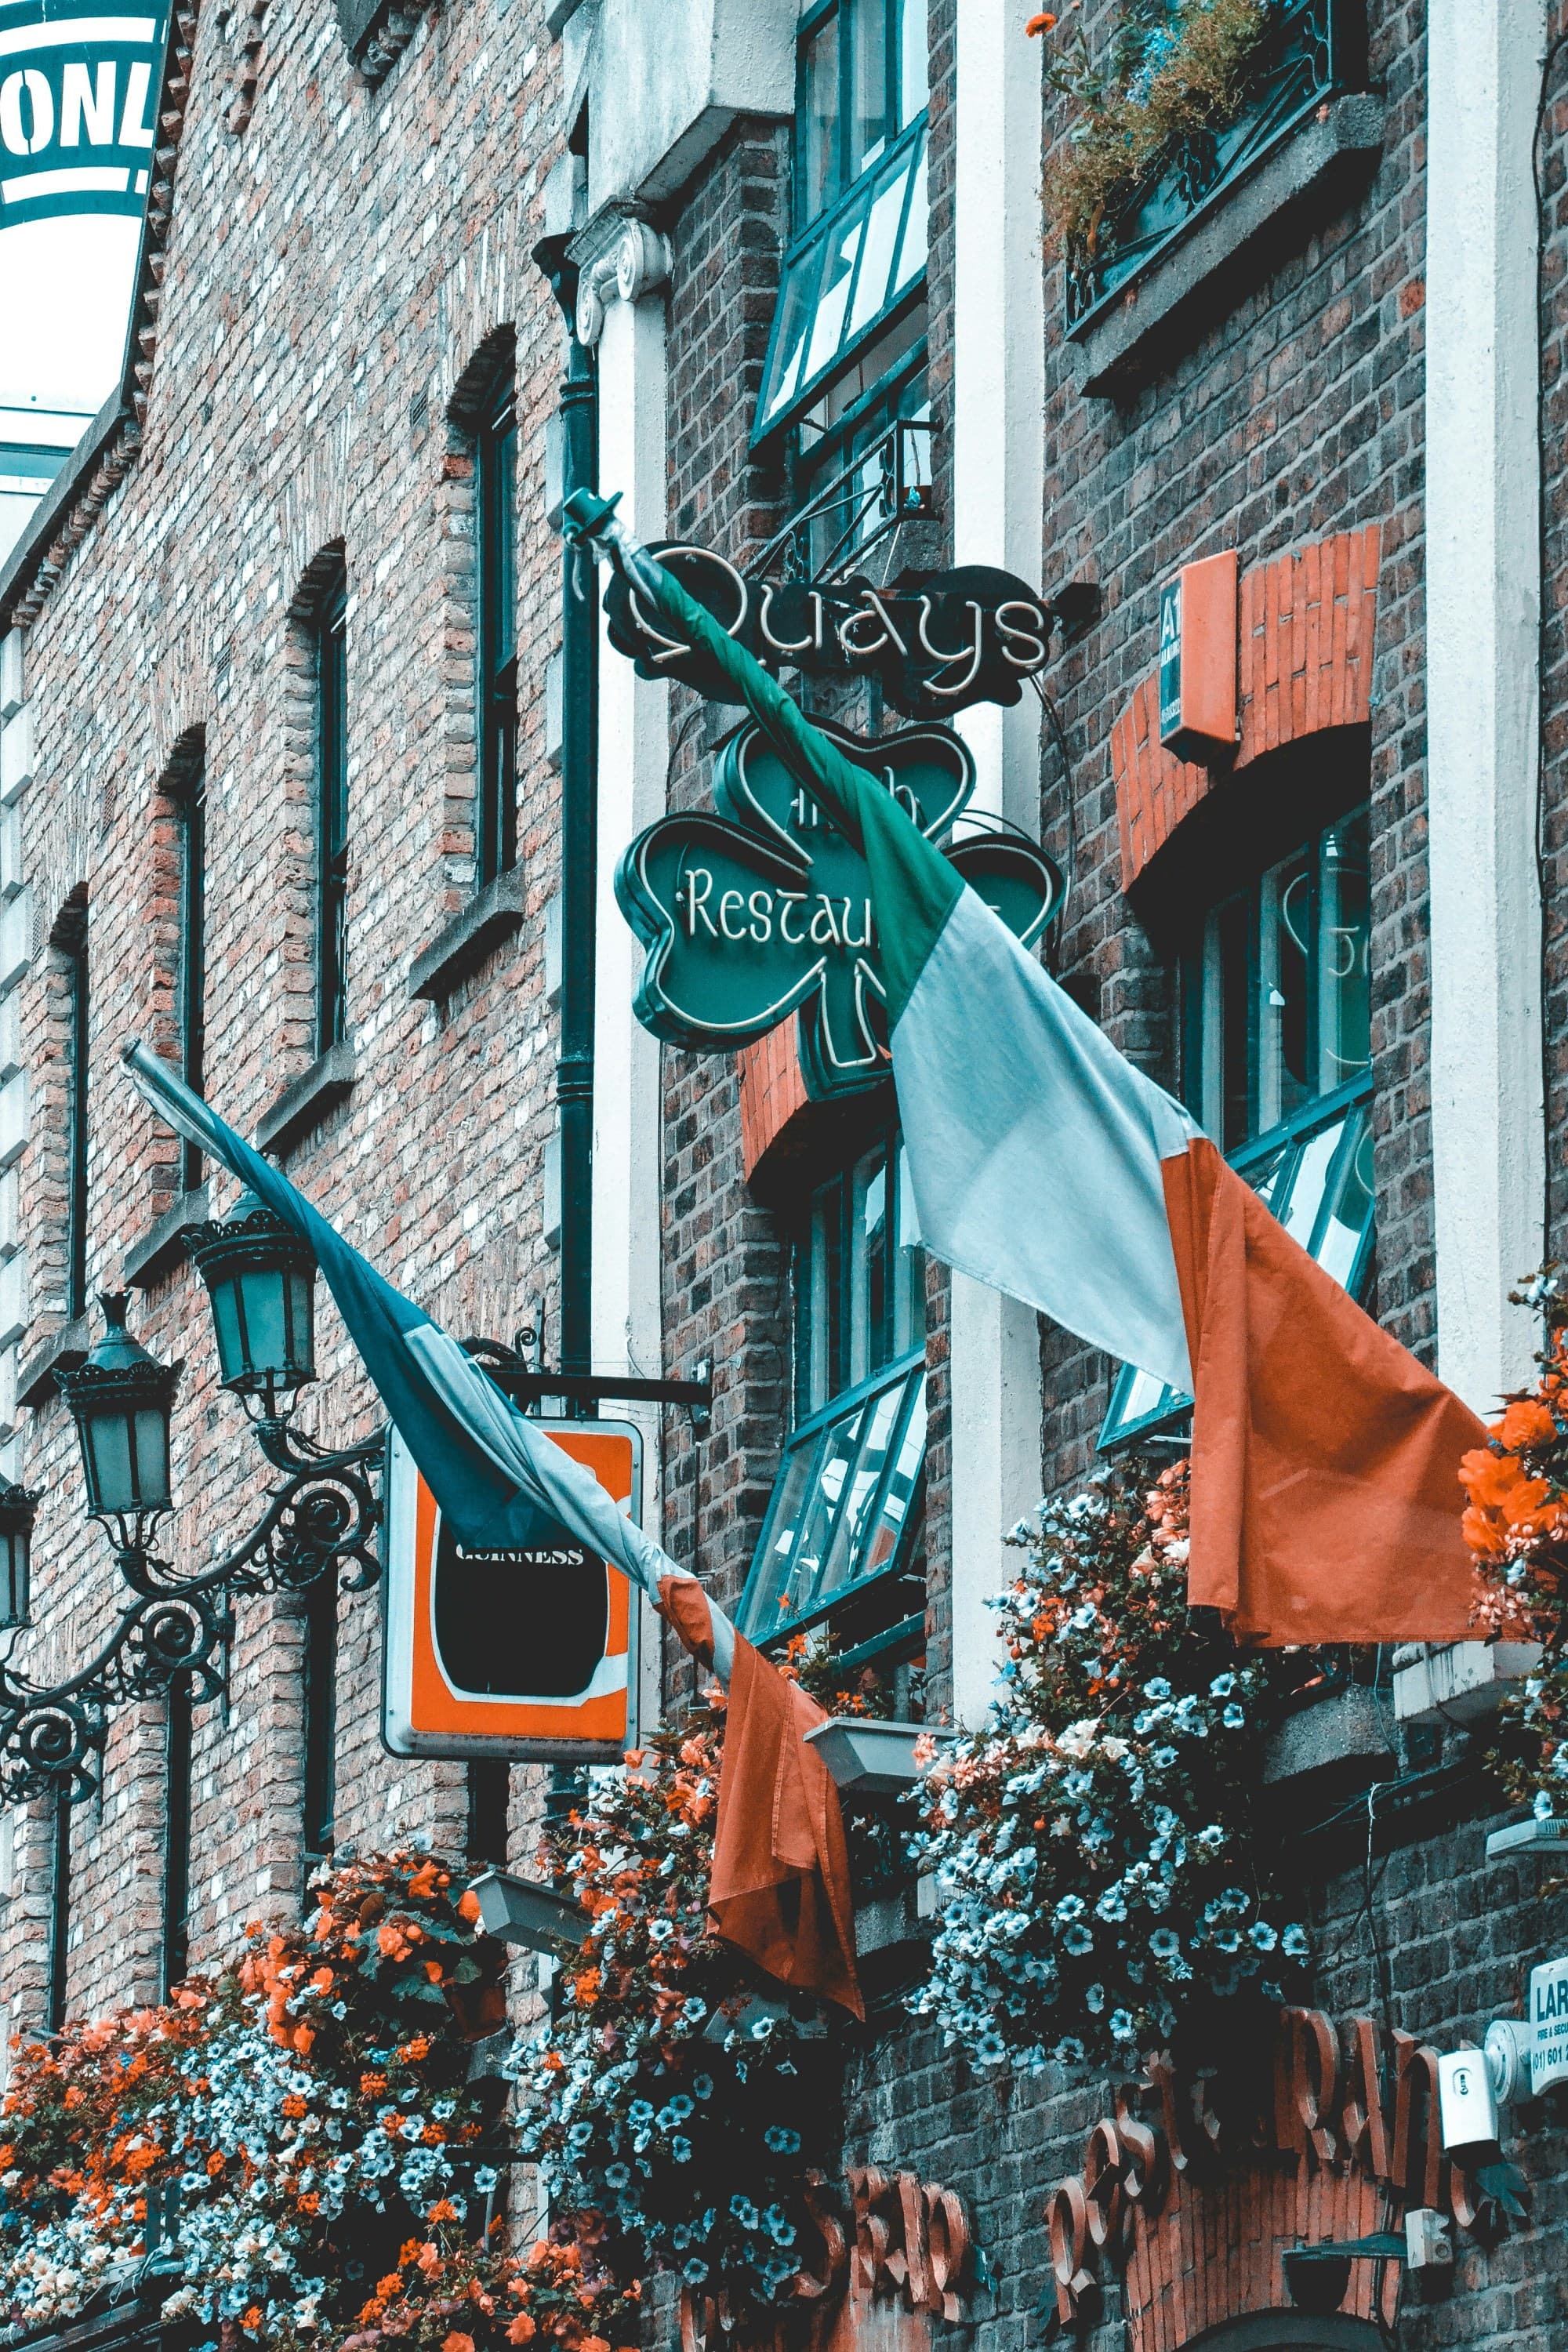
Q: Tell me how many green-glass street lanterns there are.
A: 3